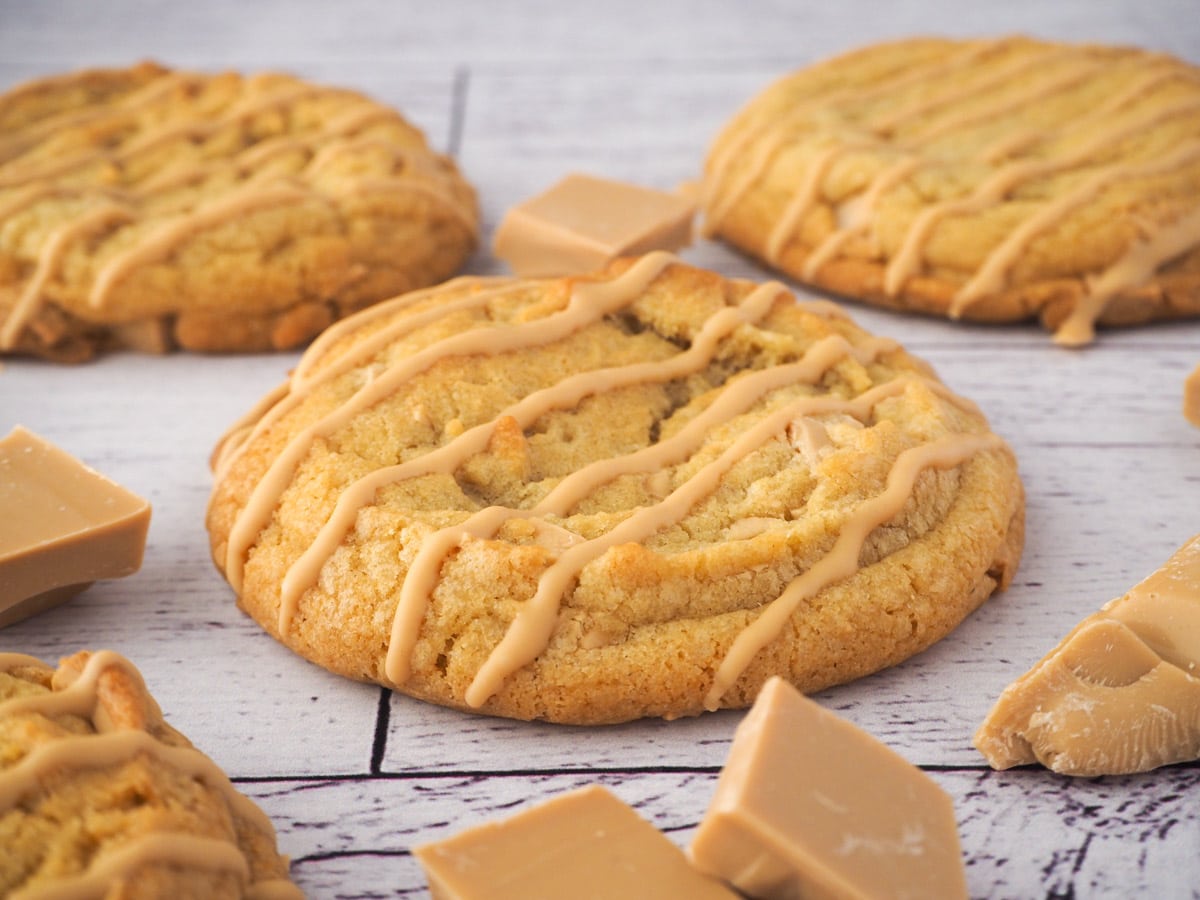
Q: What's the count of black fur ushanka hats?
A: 0